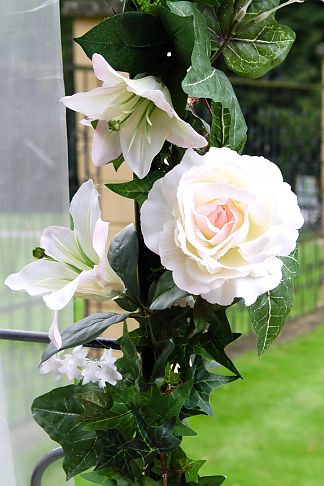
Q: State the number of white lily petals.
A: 12